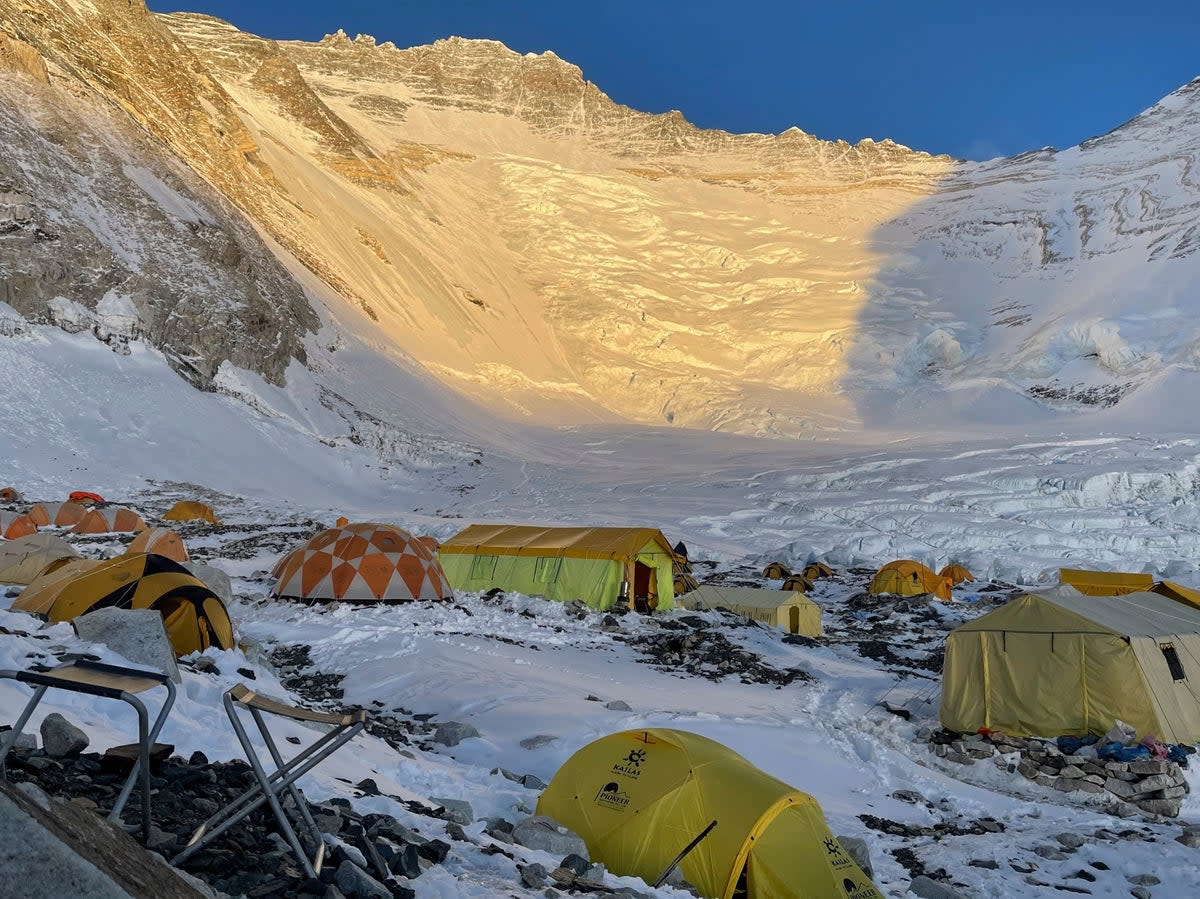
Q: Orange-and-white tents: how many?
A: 5